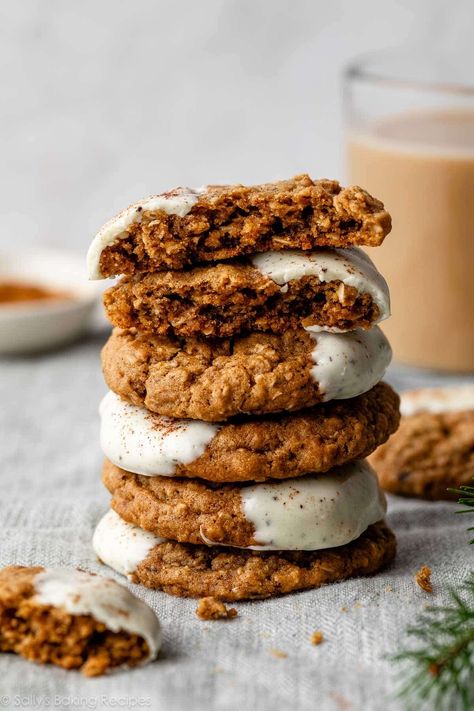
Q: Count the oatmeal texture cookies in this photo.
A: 8